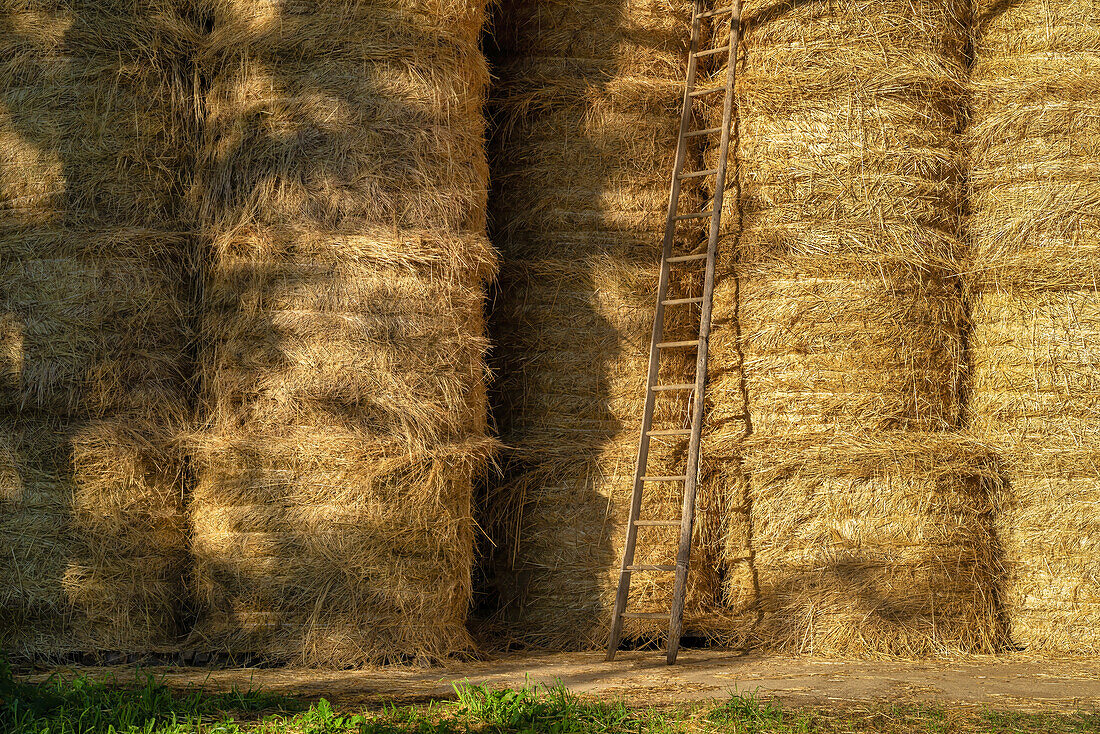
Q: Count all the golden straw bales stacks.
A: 5